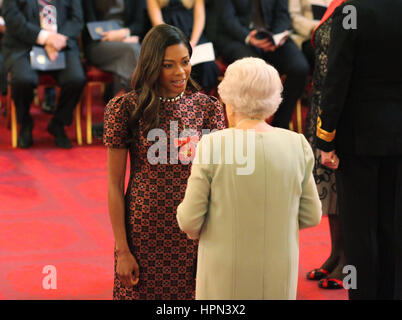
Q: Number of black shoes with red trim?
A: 2